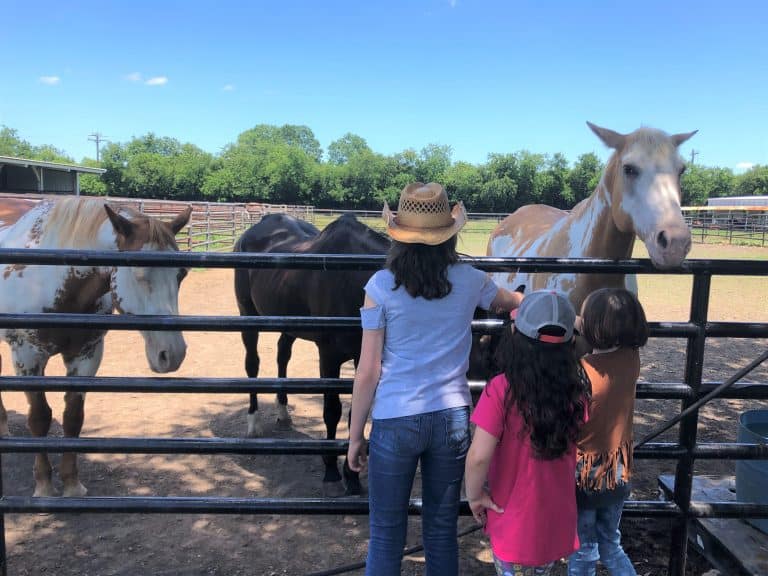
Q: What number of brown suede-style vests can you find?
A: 1